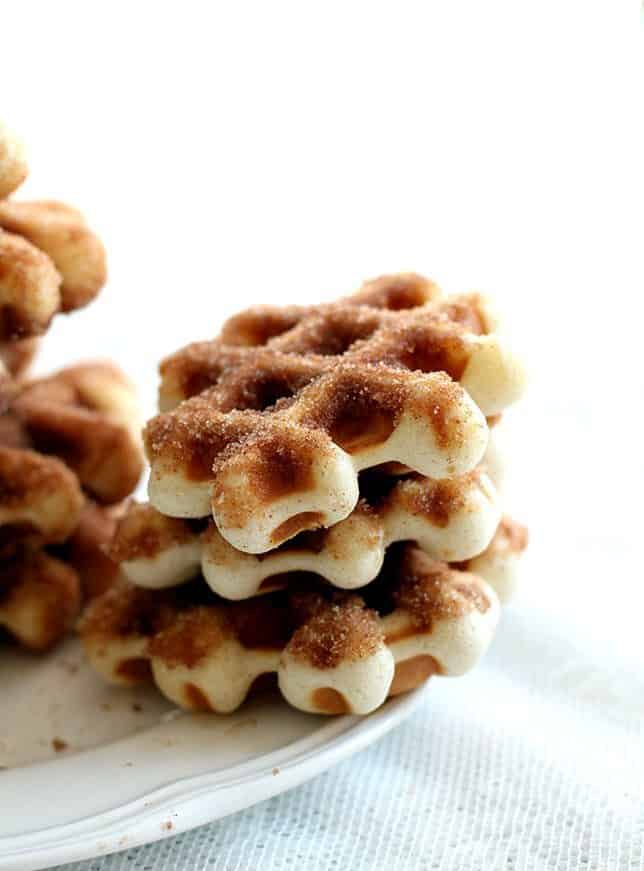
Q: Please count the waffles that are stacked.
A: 3